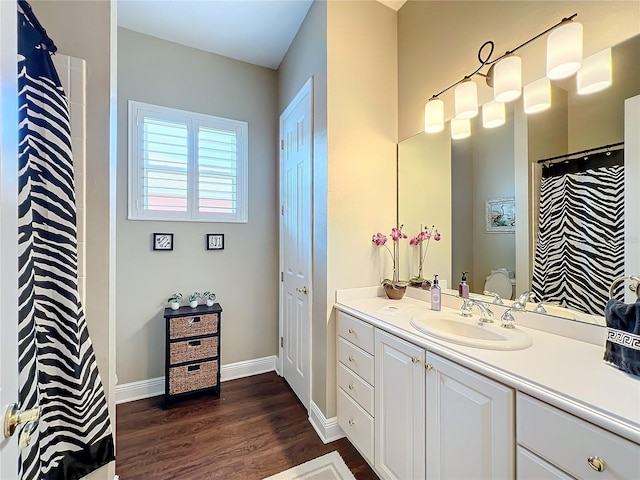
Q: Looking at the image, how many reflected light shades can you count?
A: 4